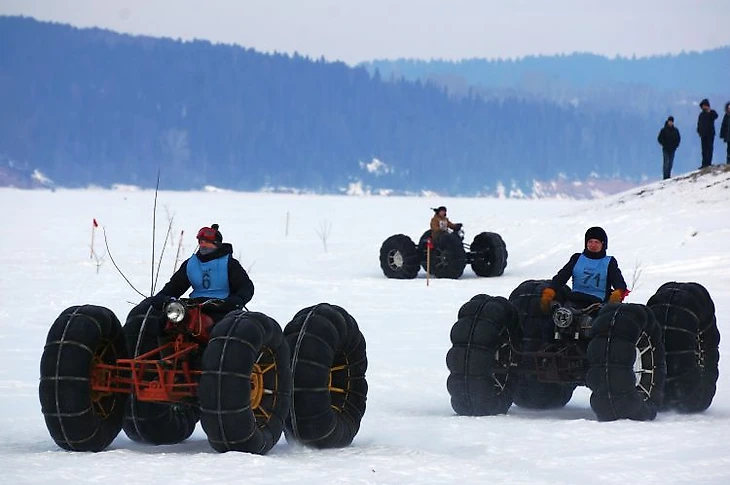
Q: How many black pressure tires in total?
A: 12